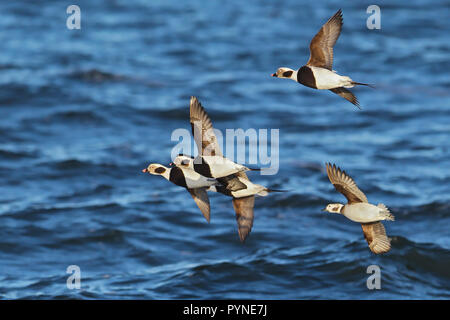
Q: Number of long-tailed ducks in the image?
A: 5